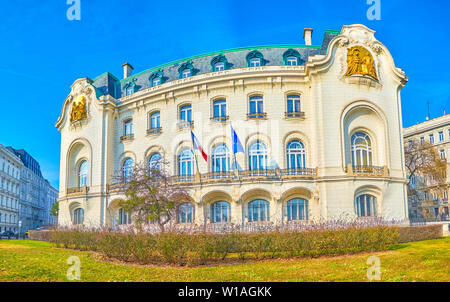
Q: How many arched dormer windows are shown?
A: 6